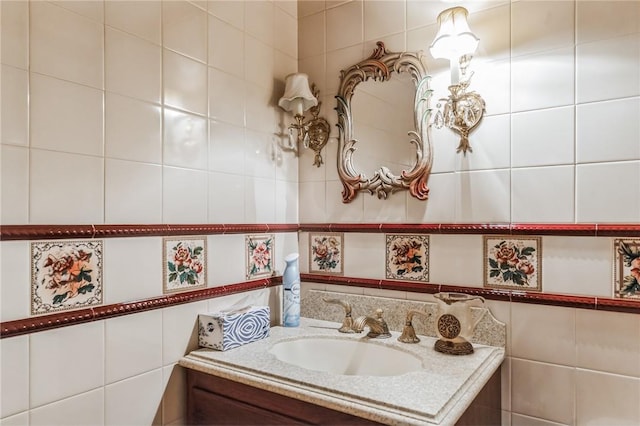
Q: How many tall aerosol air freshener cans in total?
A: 1